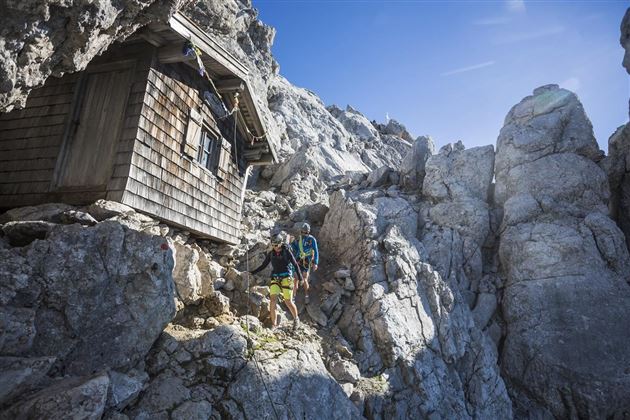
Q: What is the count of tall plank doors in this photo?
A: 1